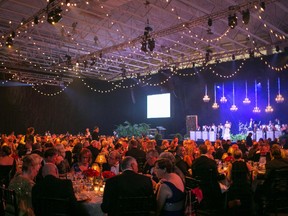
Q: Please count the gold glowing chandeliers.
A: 8